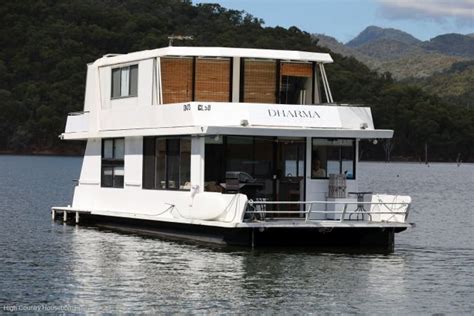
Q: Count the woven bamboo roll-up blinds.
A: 4